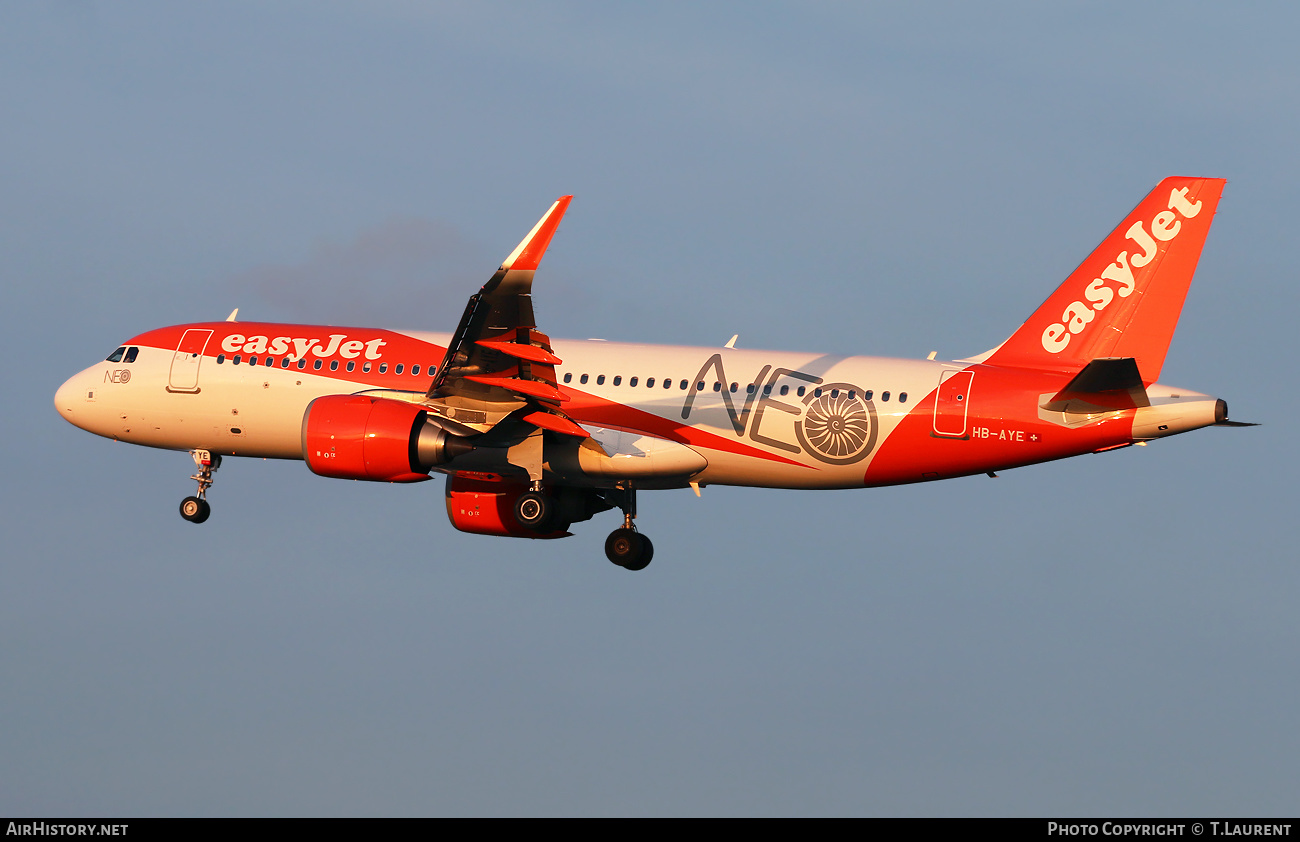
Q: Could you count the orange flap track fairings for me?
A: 3